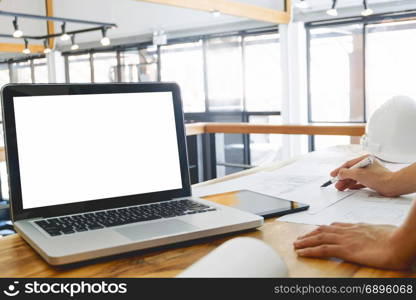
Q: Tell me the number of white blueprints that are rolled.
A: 1